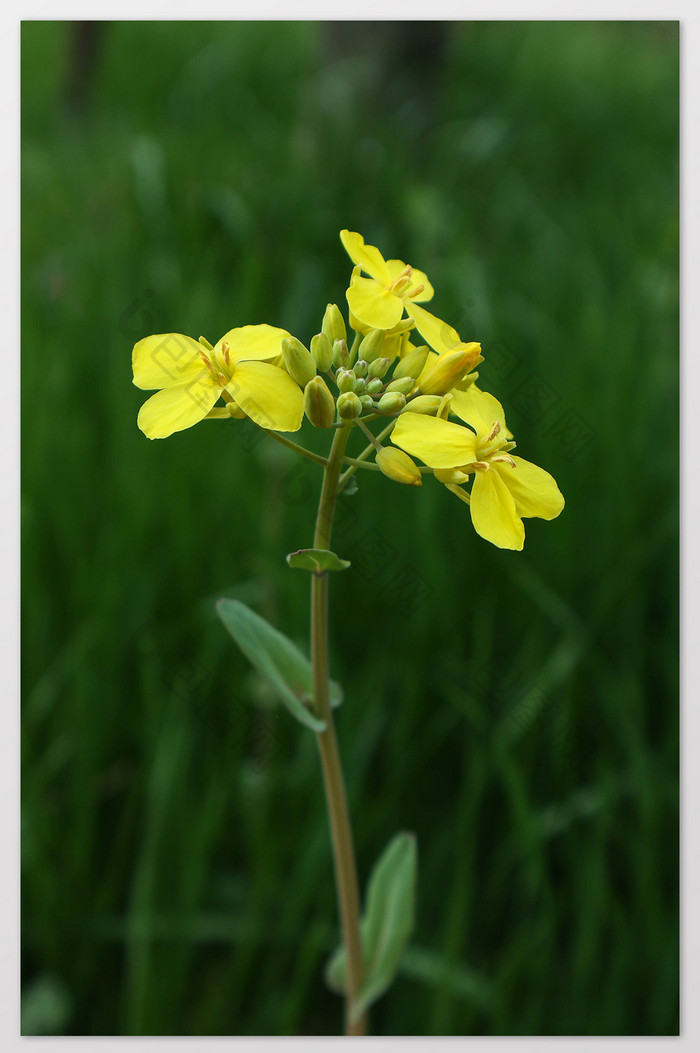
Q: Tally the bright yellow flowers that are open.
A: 3